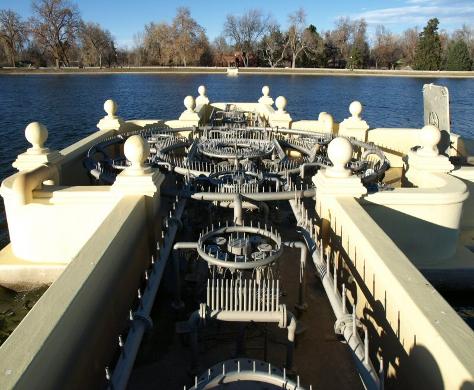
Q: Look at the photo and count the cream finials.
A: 10